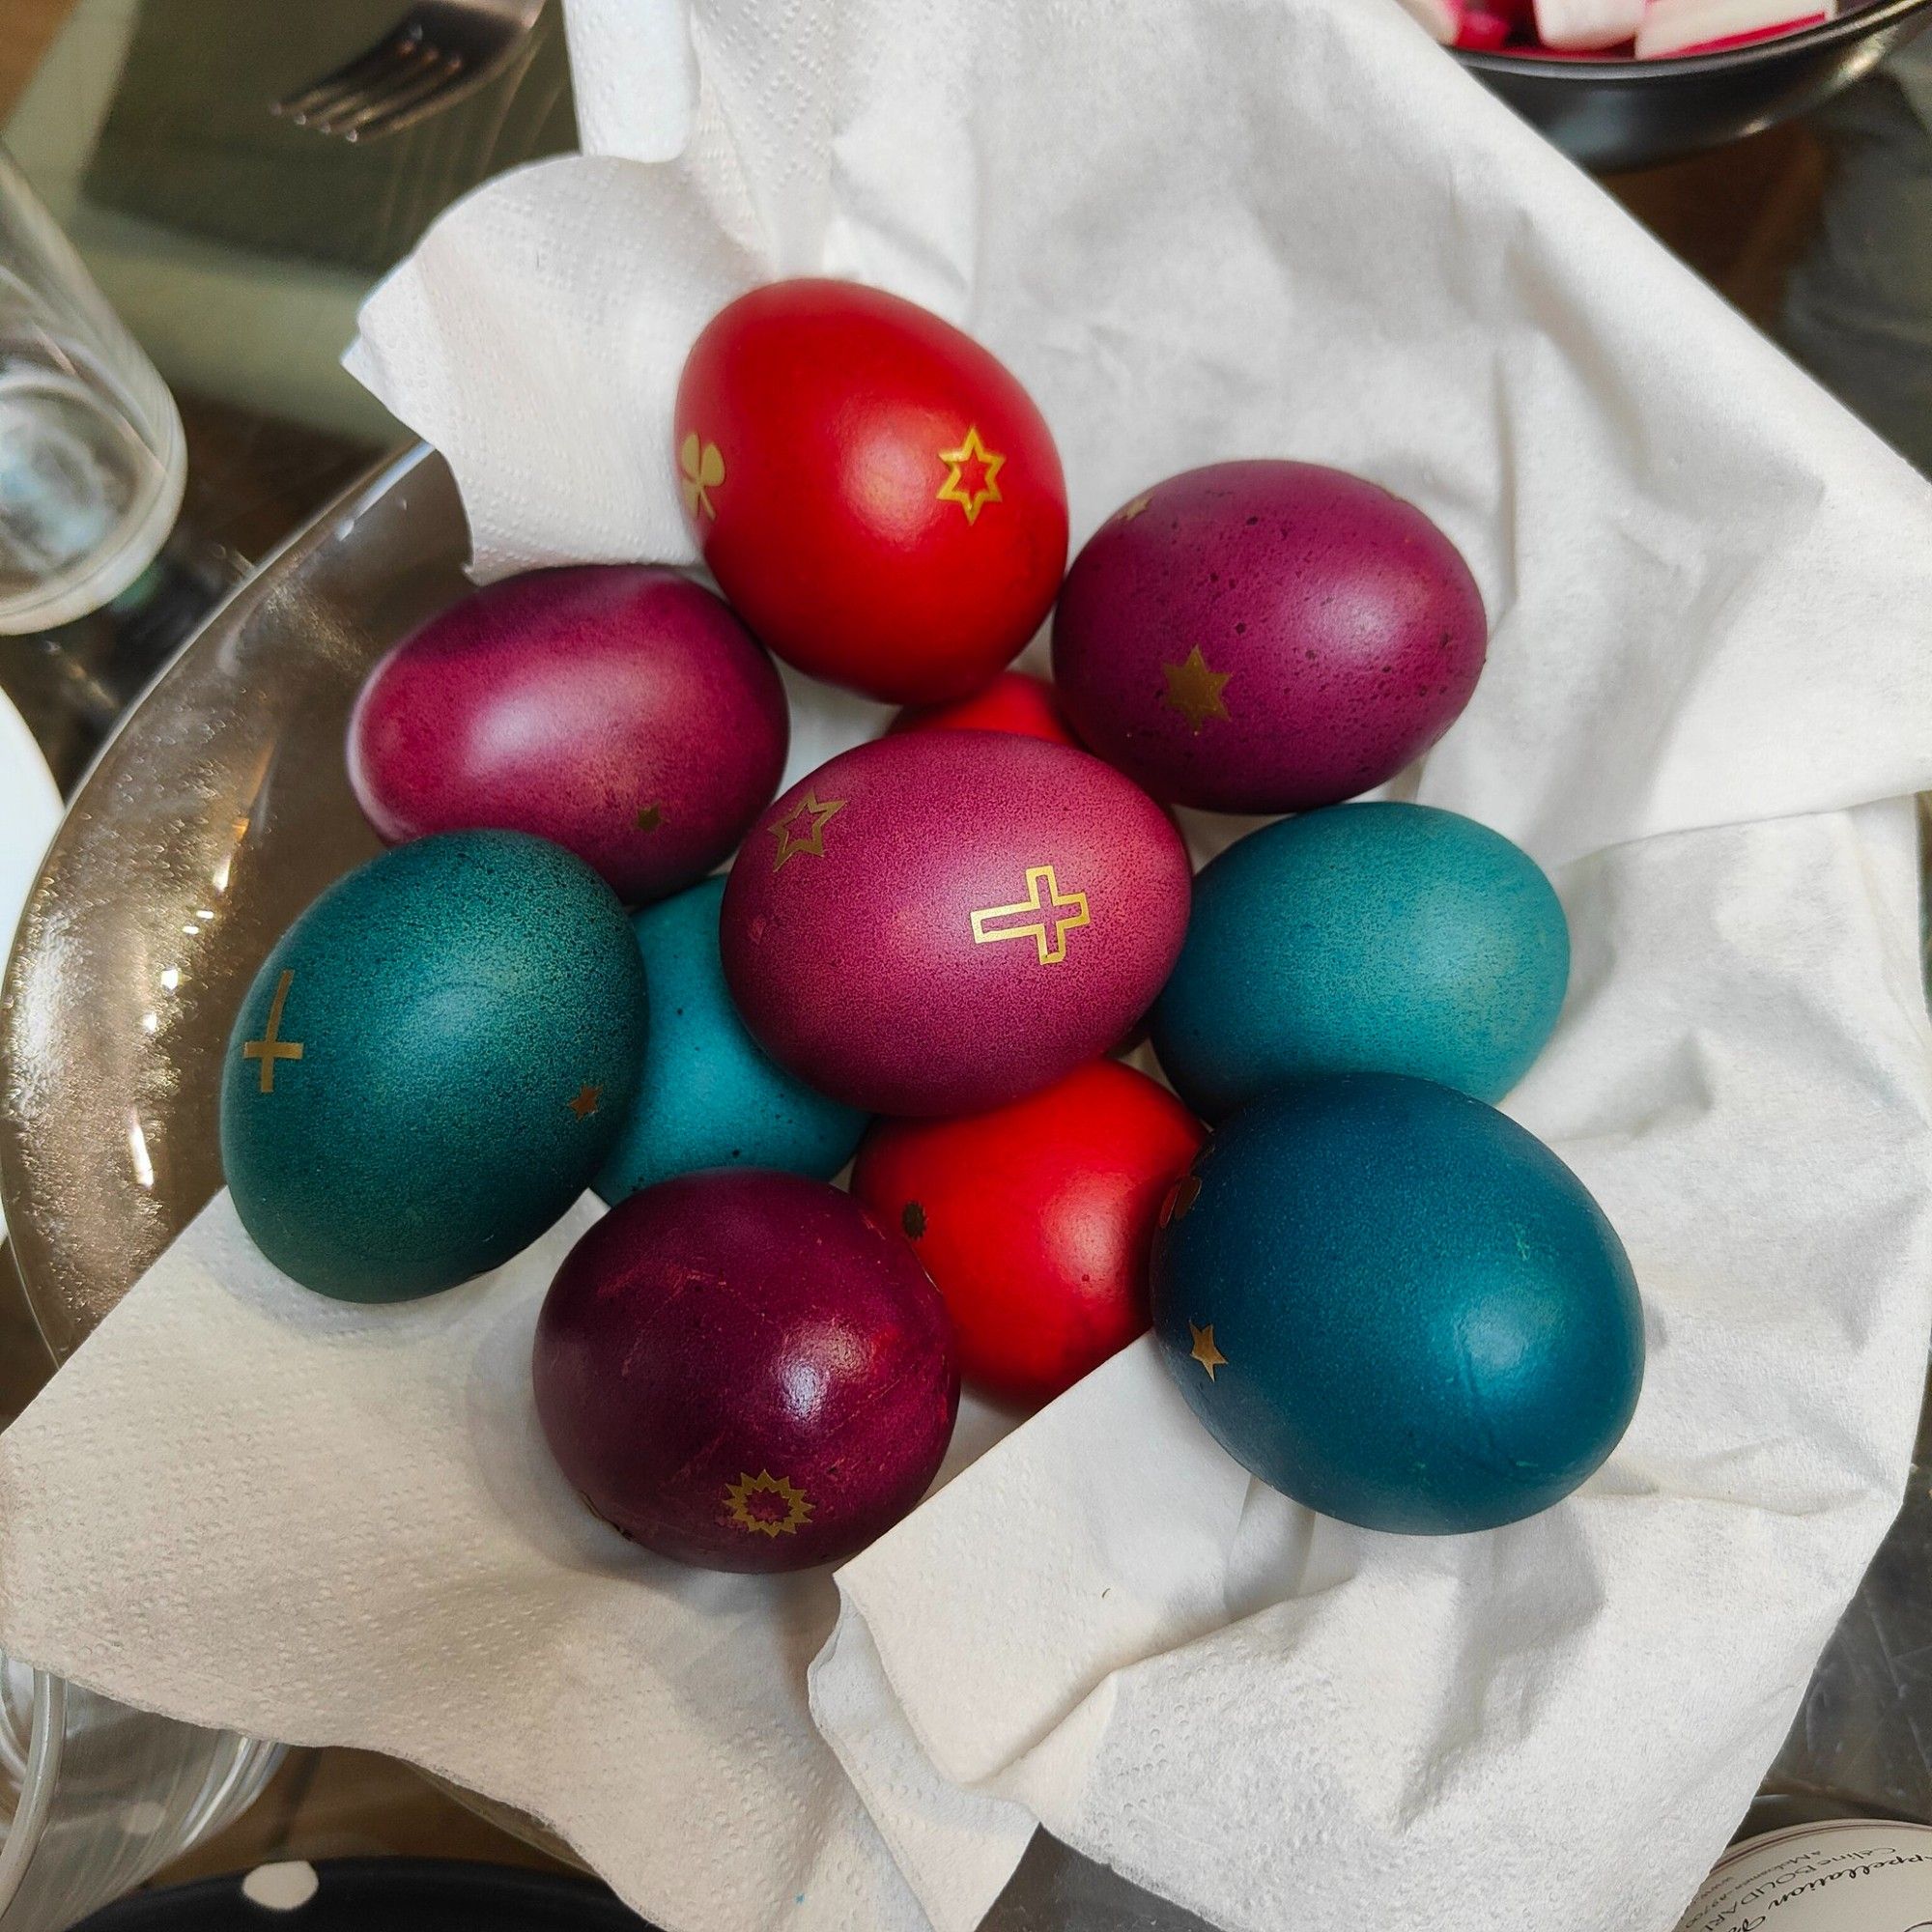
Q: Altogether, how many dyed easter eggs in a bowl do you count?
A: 11